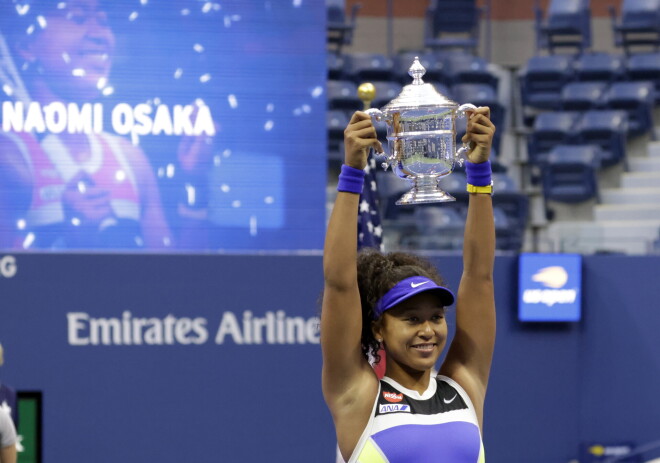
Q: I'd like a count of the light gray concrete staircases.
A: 1